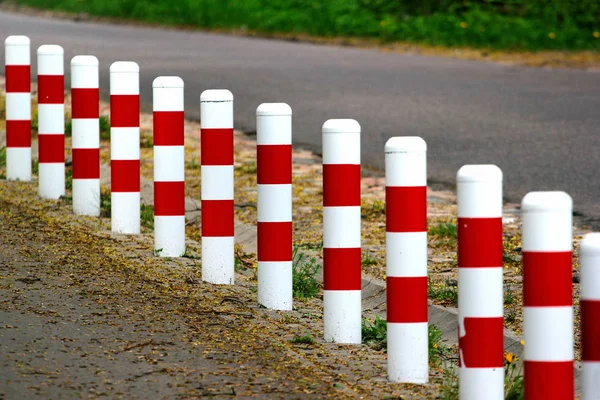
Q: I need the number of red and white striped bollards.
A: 12